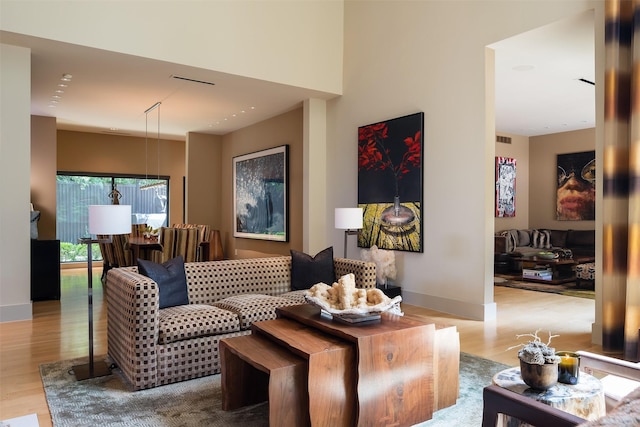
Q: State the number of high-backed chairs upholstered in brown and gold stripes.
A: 4